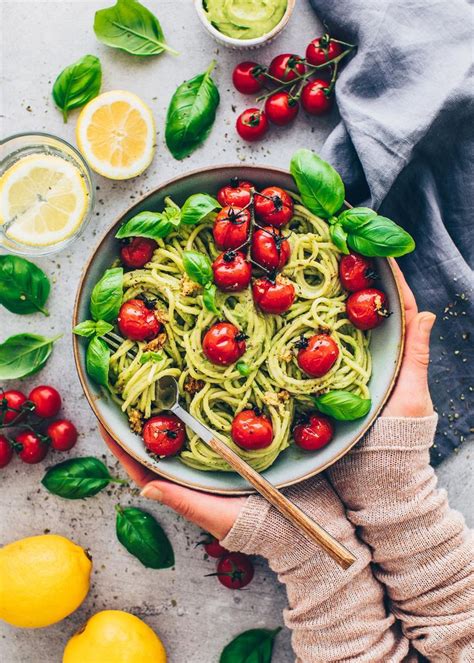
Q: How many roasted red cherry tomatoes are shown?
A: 15